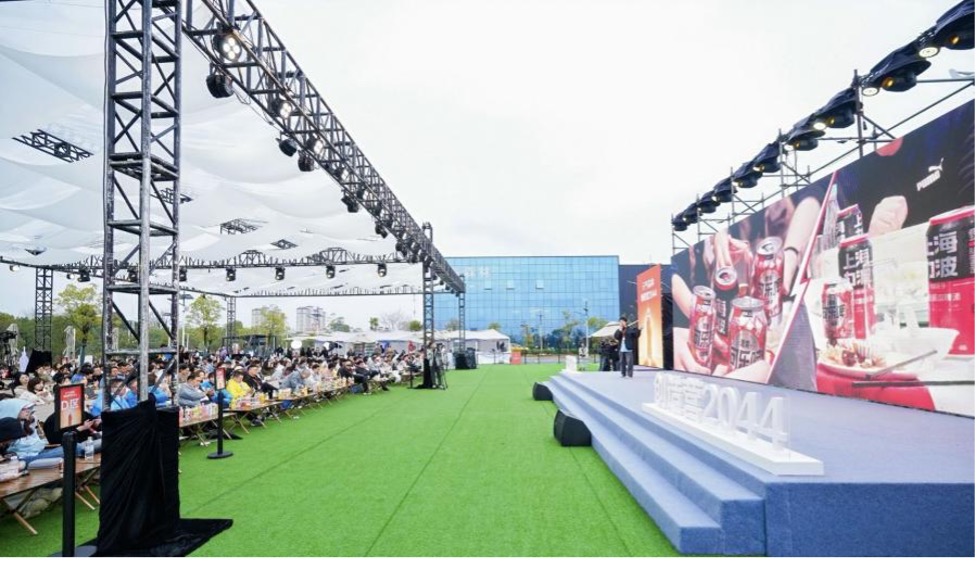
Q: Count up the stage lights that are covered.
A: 10